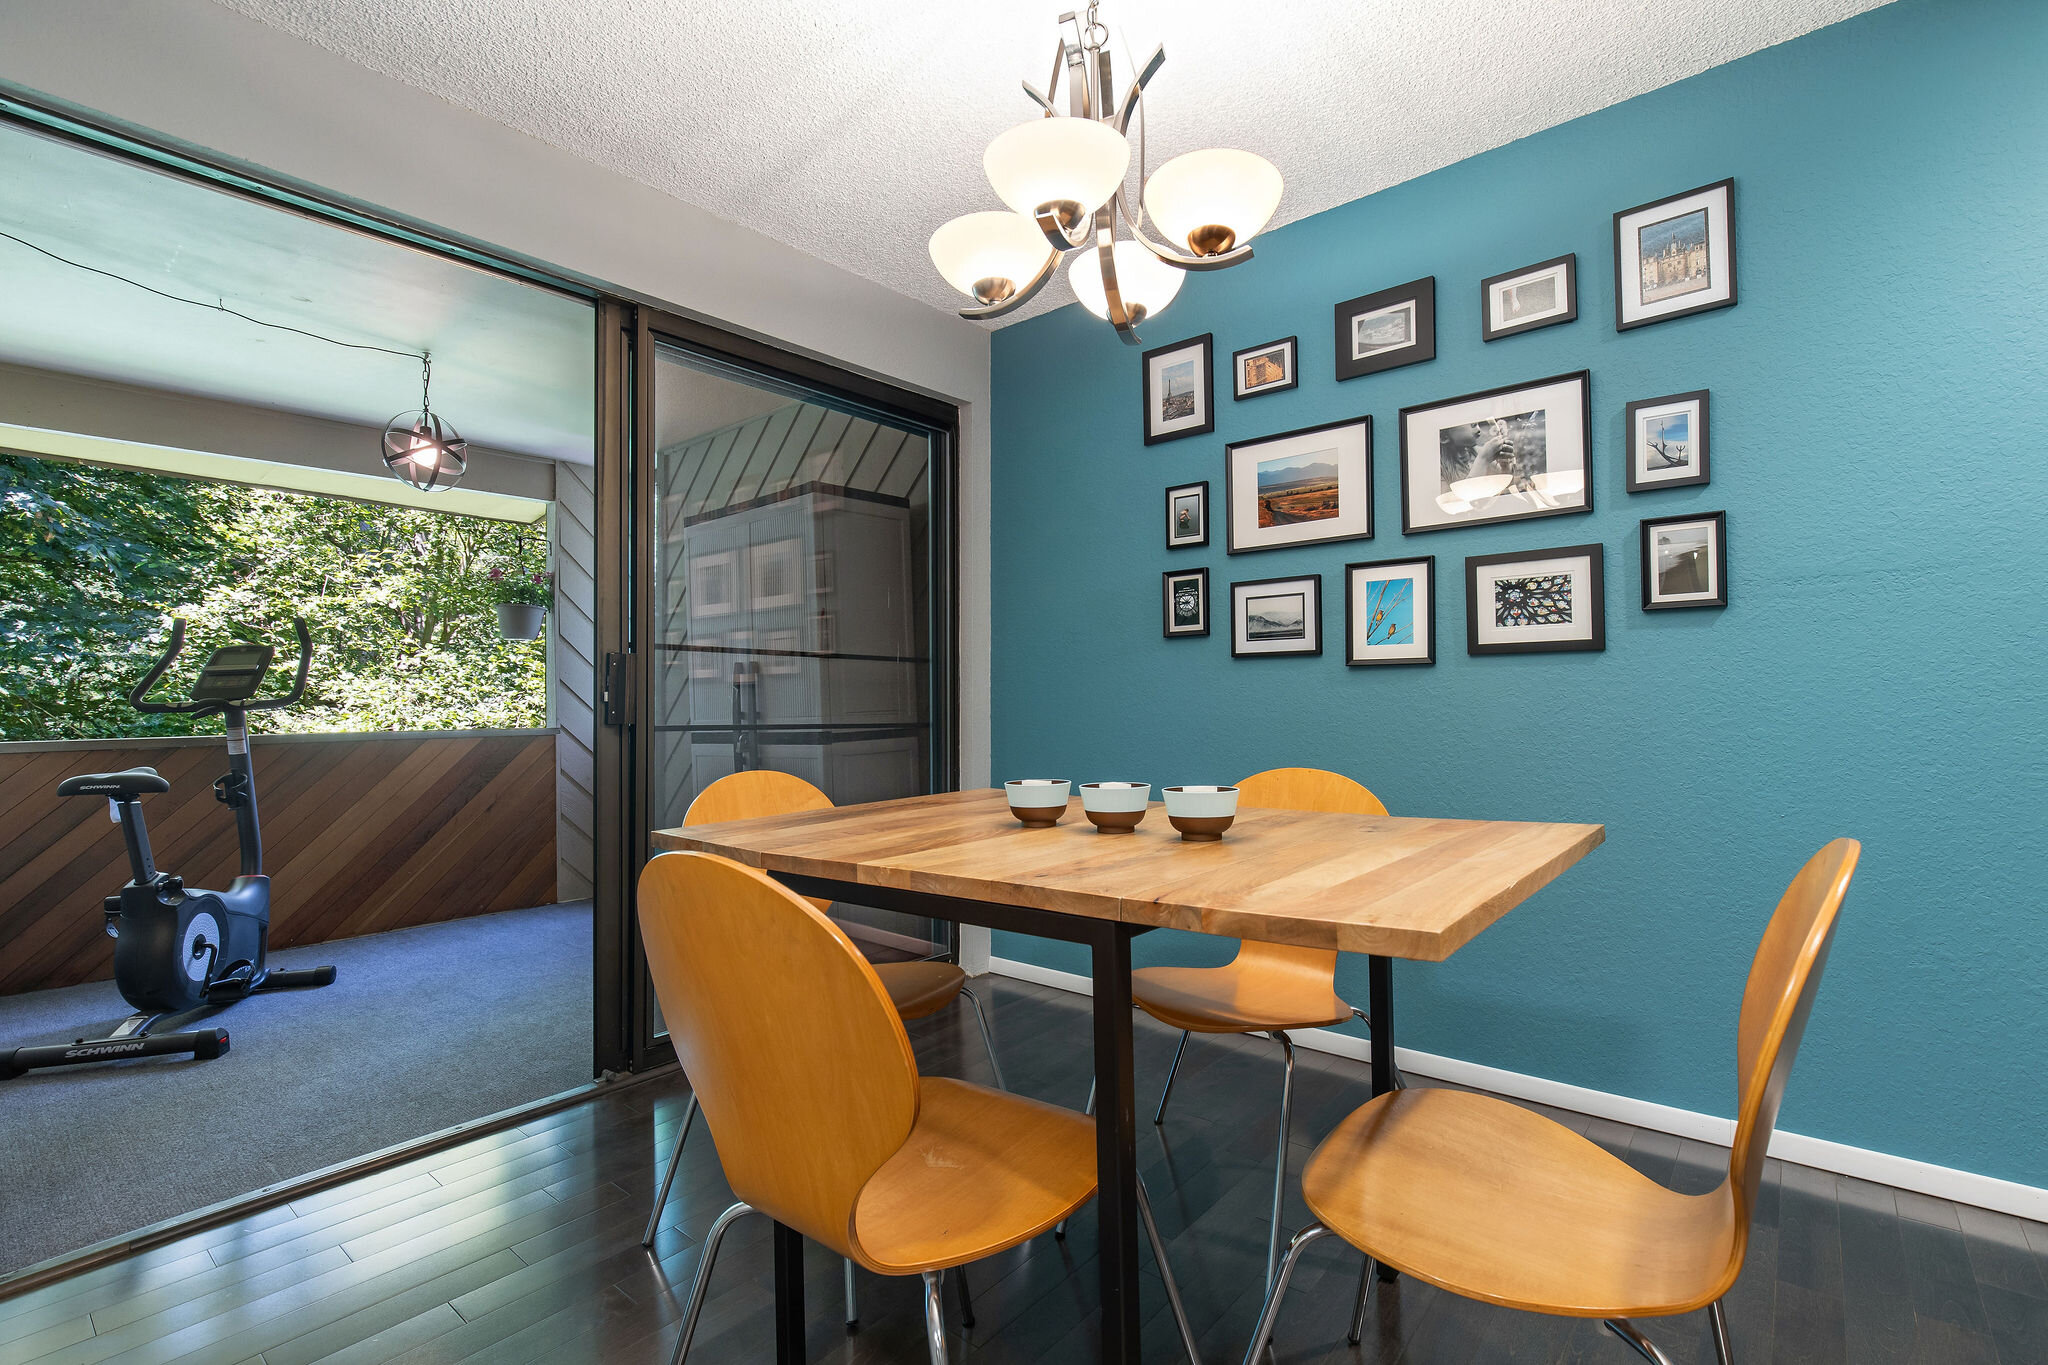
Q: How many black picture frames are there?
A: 14